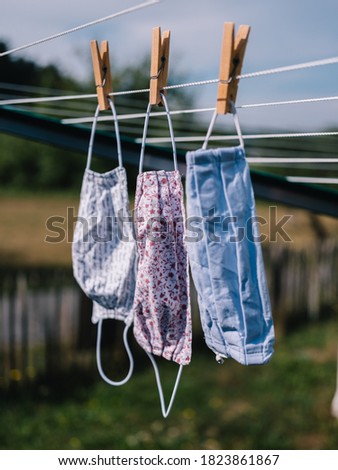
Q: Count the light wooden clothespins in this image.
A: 3